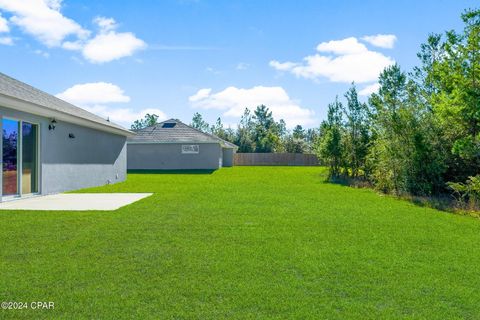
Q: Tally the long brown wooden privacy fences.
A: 1